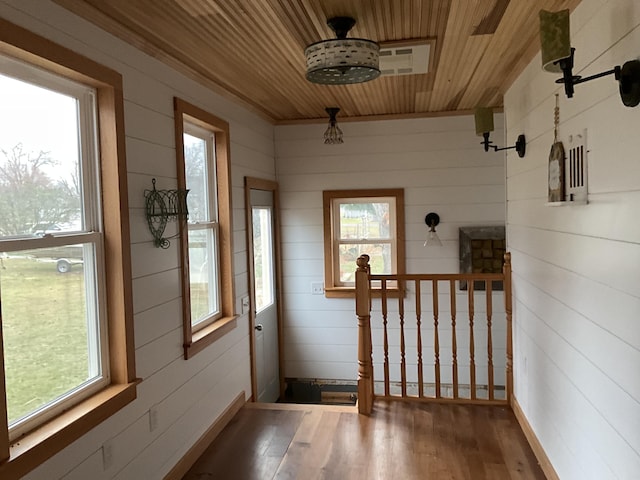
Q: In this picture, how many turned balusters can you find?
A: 7